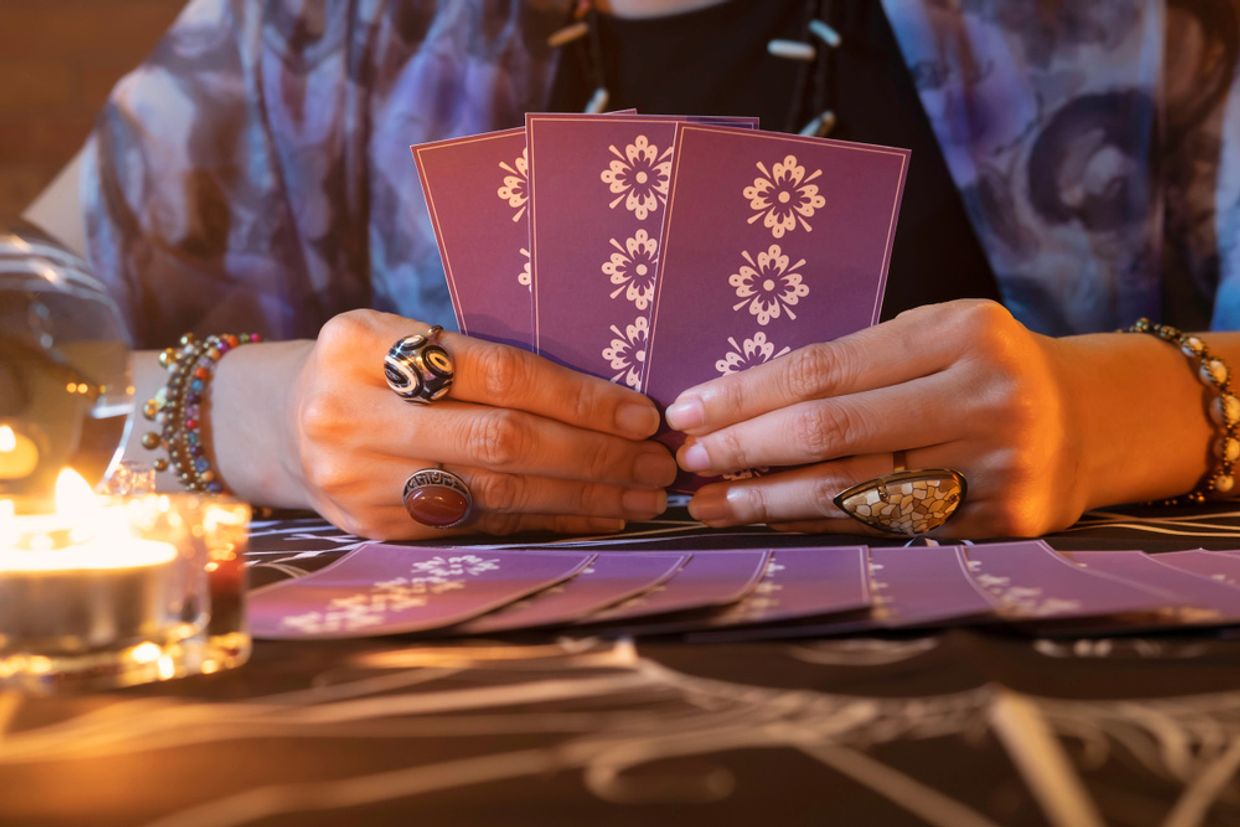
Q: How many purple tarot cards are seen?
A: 12